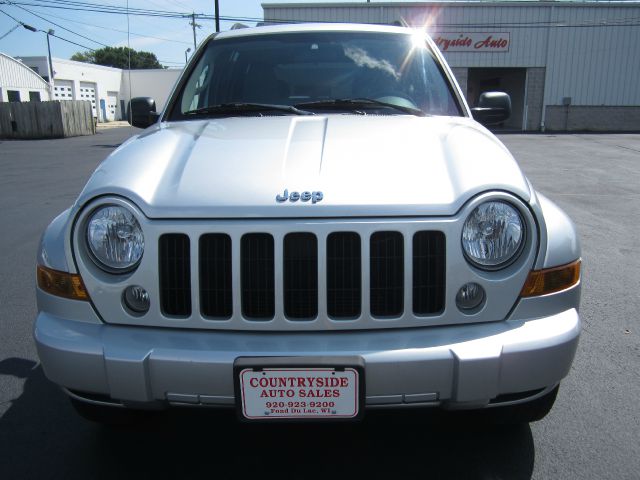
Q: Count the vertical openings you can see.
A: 7